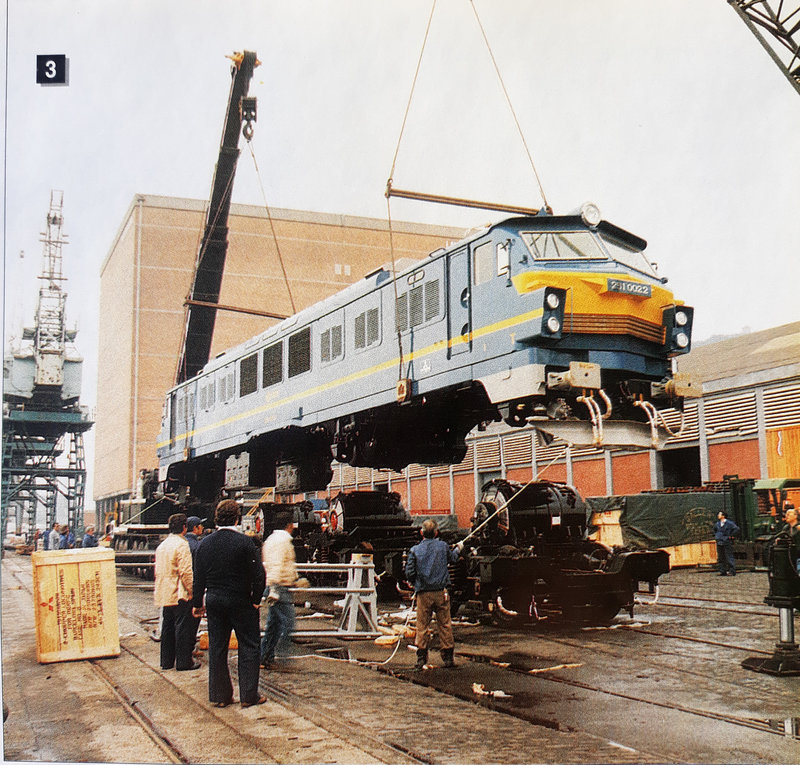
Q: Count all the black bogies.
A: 3